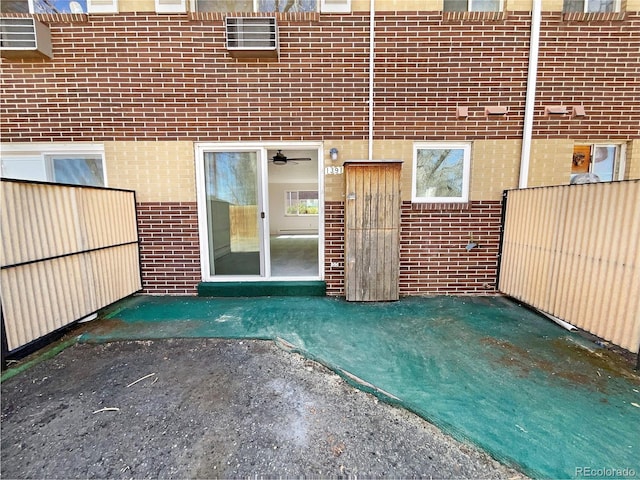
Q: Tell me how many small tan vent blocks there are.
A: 4